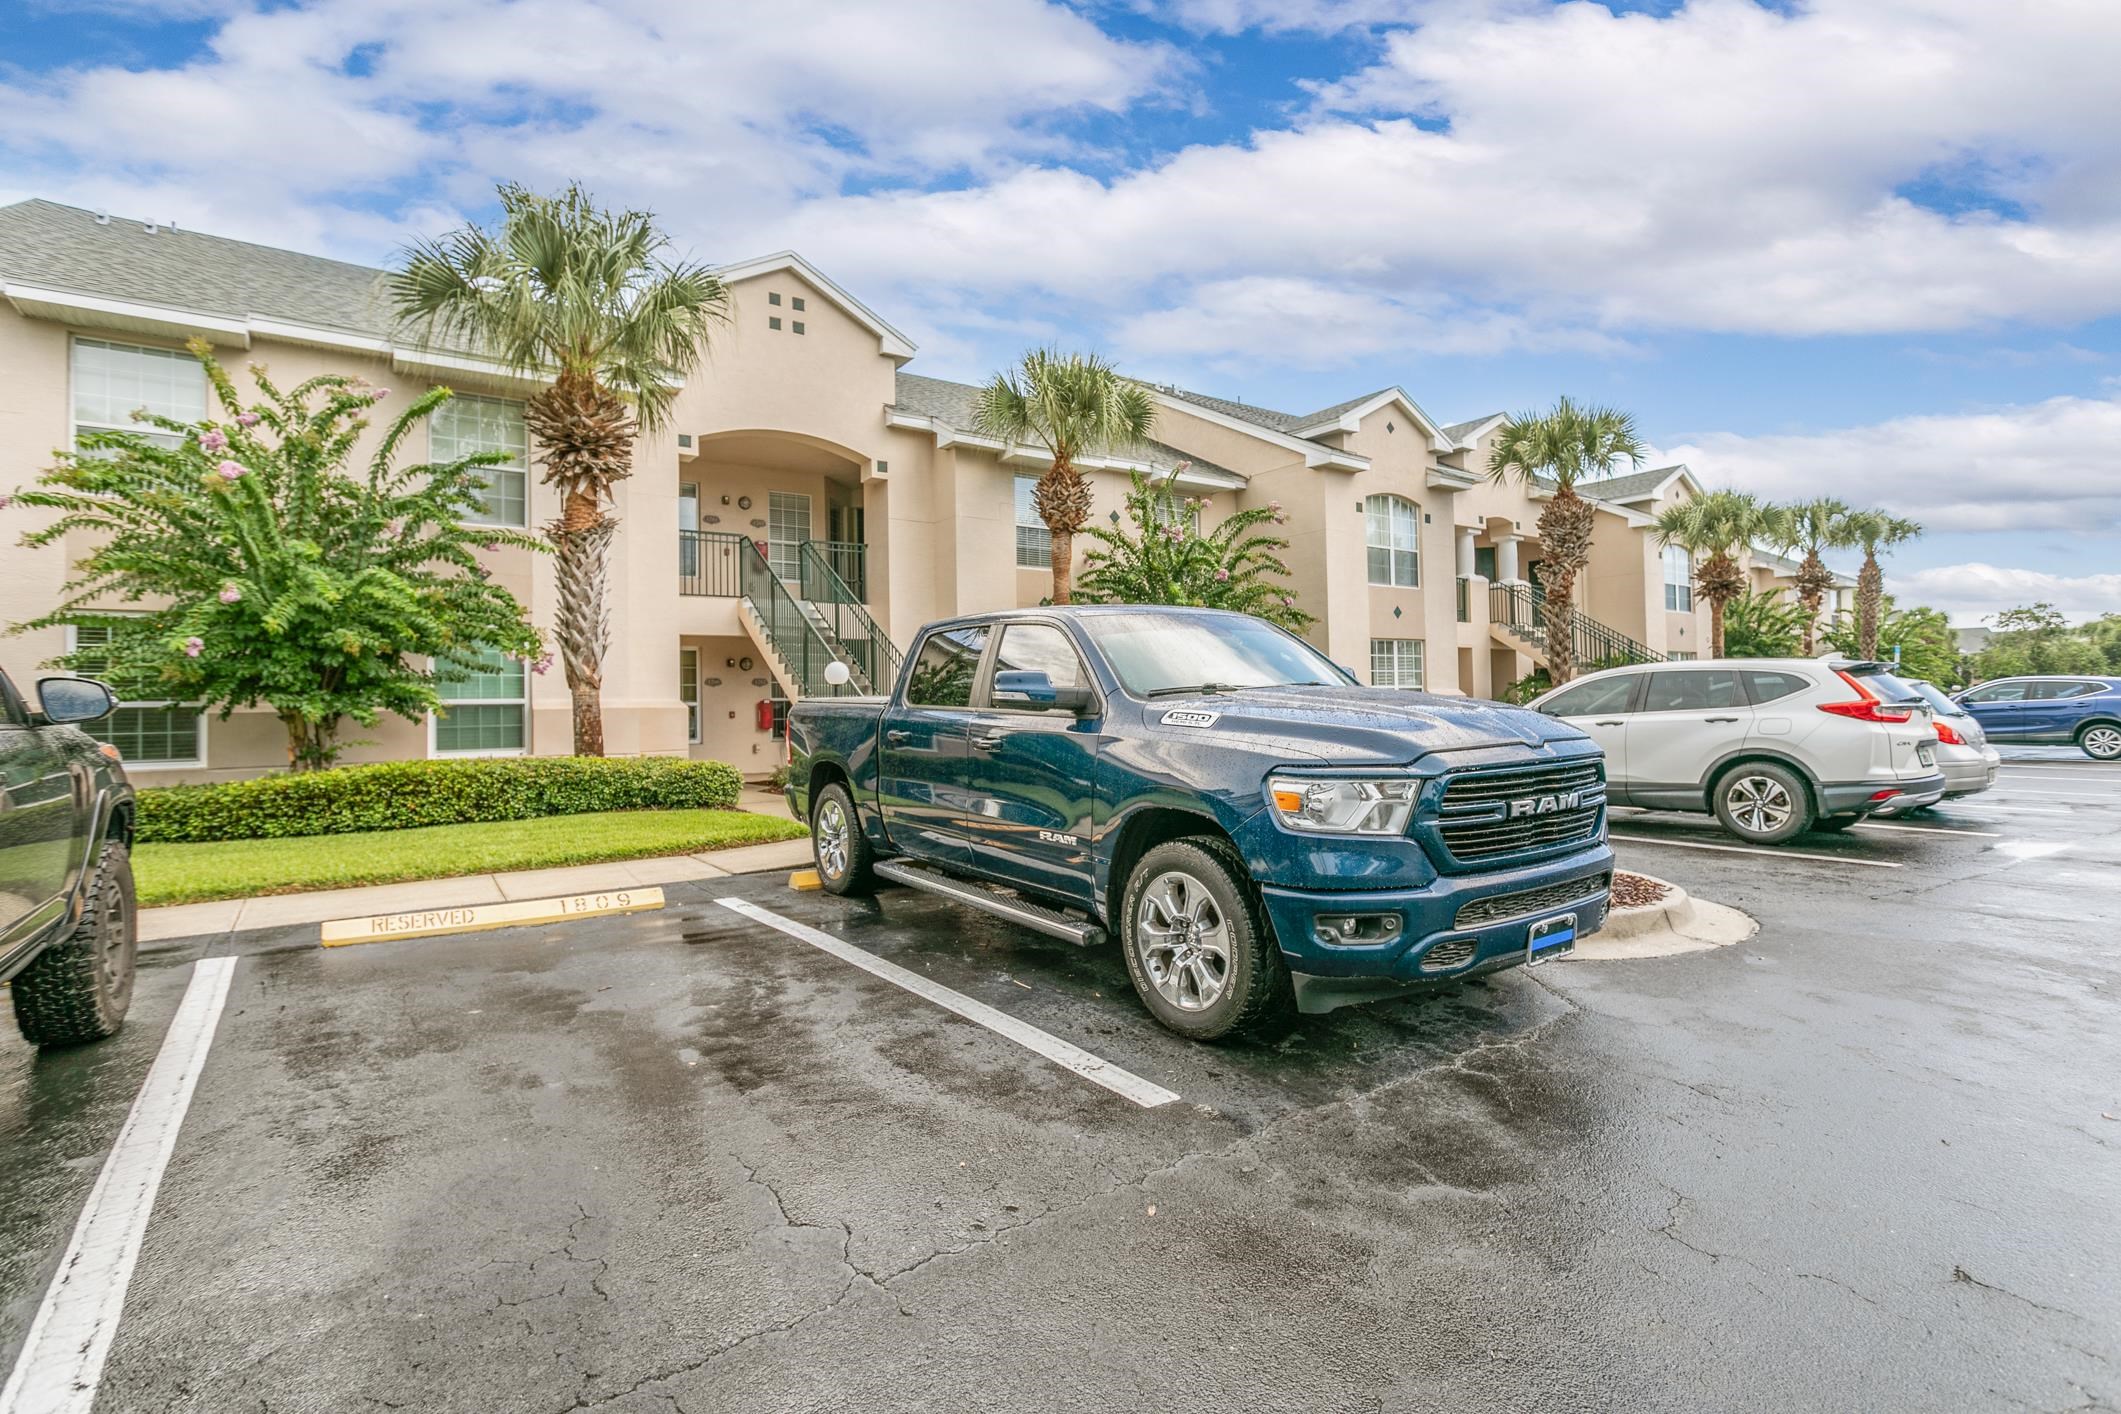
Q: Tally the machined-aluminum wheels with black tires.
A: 4